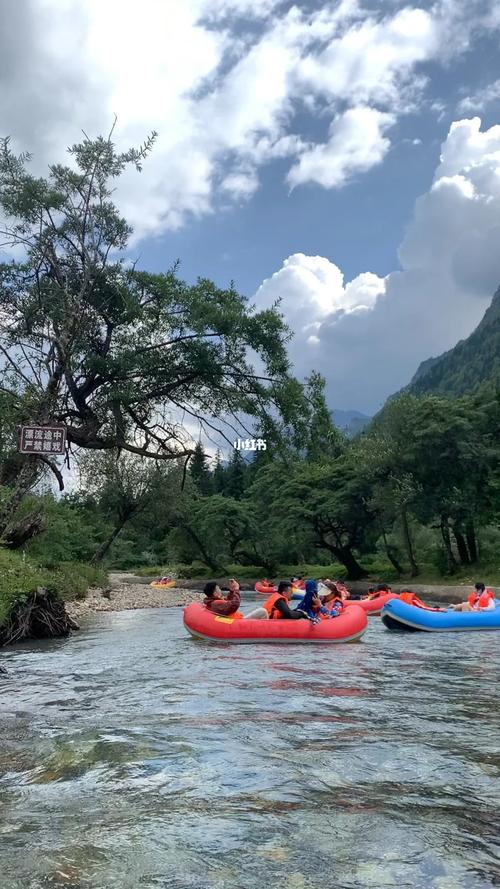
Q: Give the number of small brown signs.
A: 1